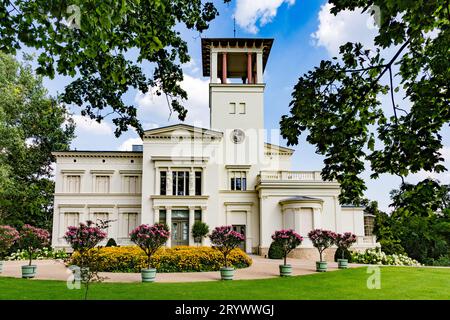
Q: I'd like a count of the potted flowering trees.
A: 8